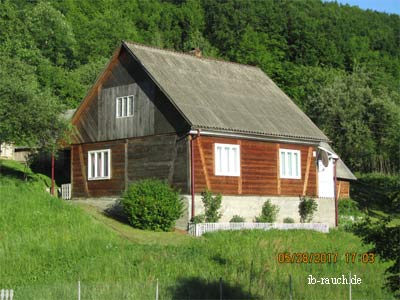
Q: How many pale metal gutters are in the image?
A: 1